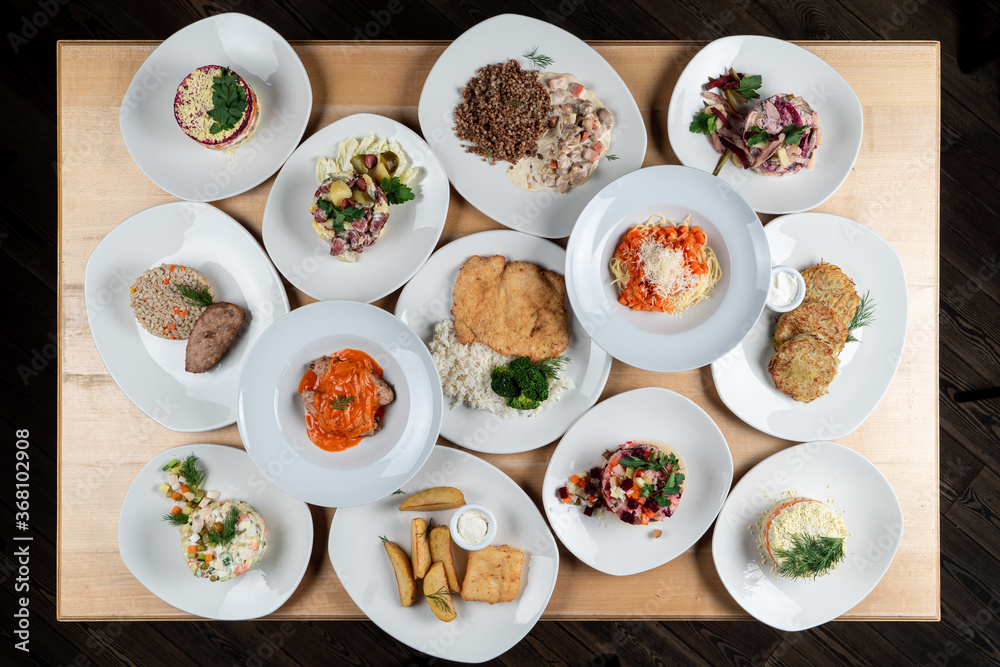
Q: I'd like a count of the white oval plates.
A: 11